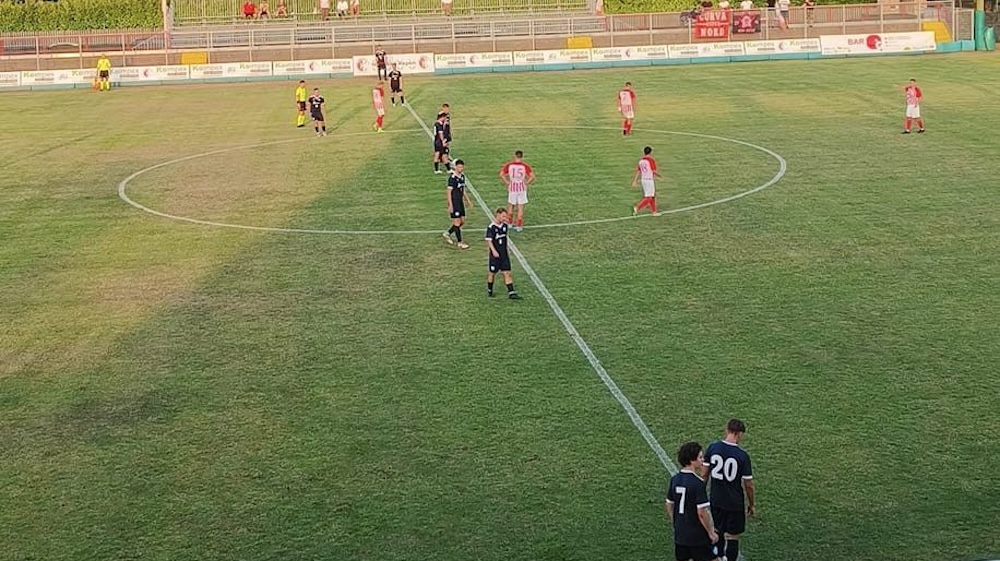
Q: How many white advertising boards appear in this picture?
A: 12